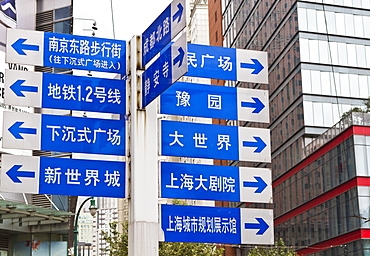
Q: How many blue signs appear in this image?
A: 11